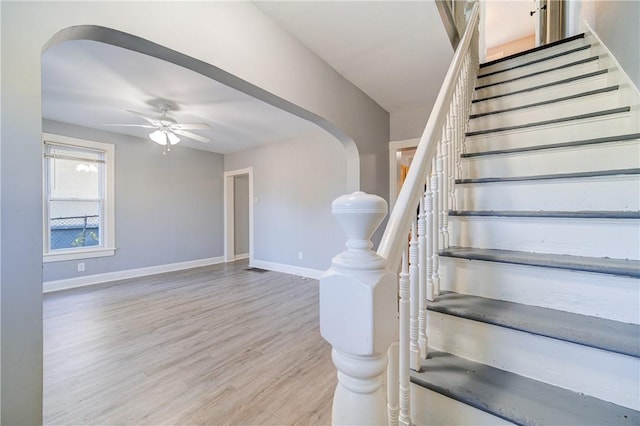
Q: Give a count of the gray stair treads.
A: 12